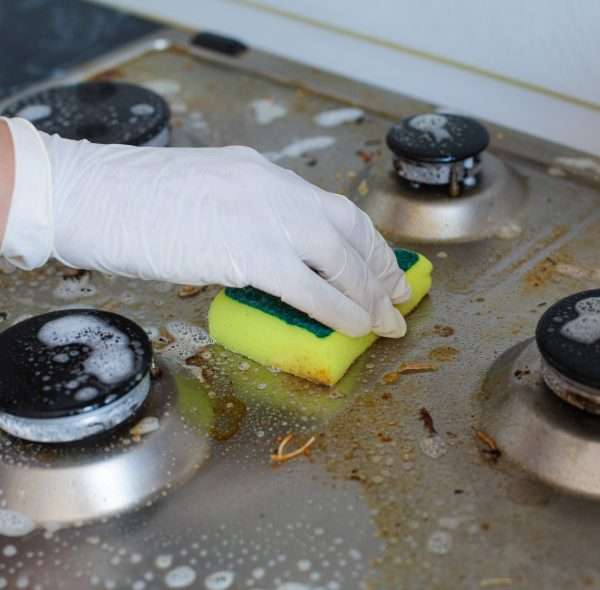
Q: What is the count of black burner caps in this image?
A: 4